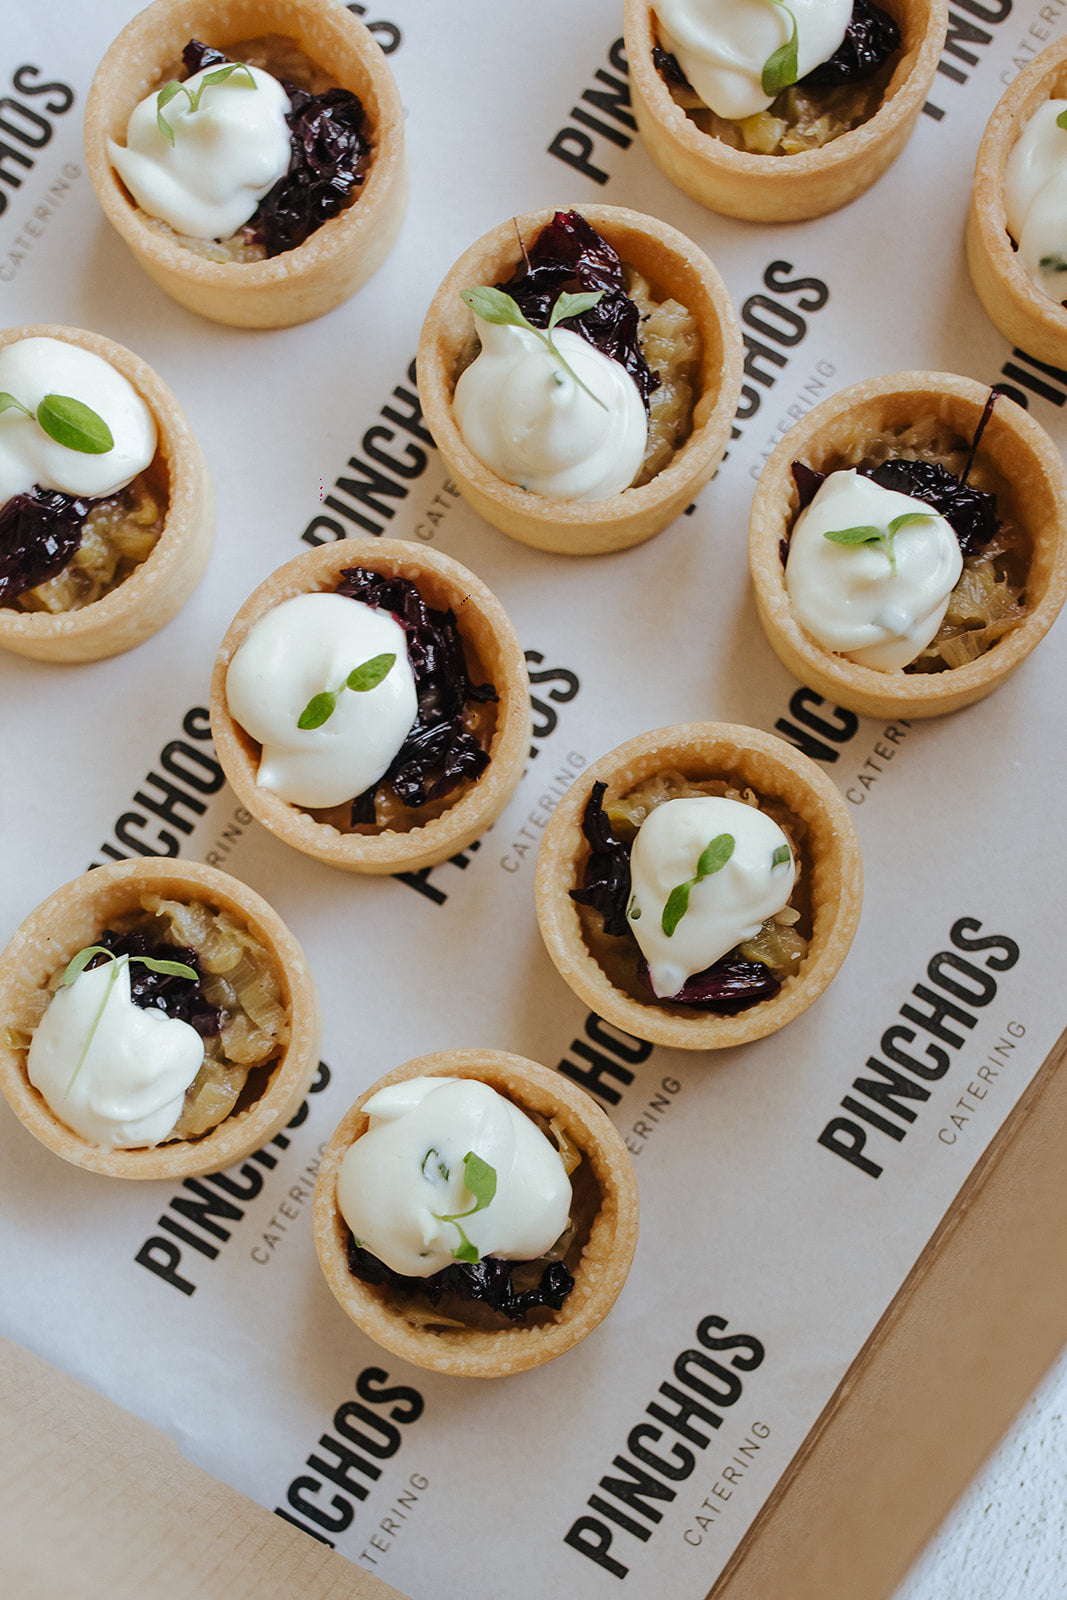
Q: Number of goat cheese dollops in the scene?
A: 10